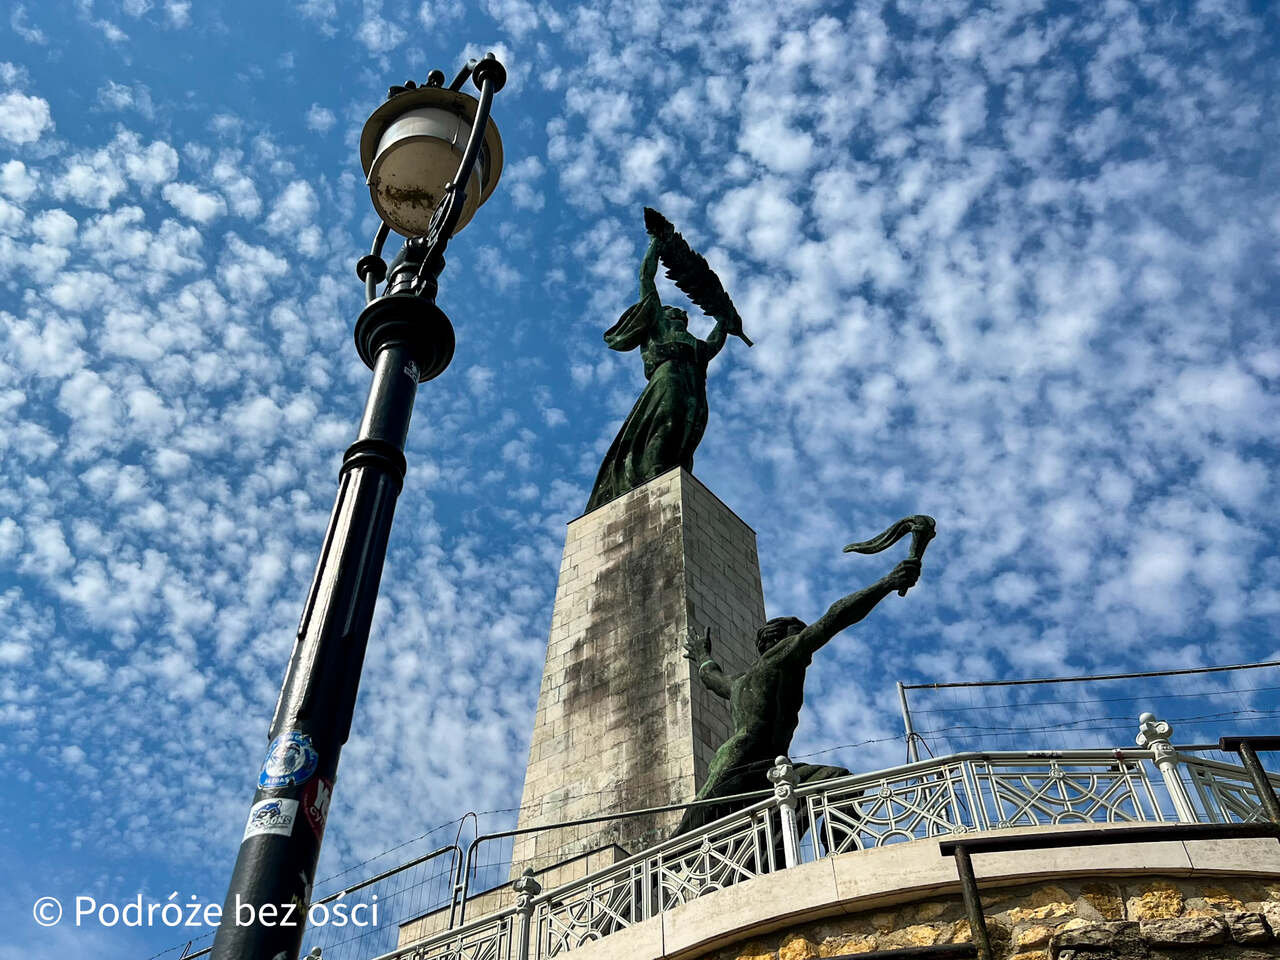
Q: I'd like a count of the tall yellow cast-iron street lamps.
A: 0